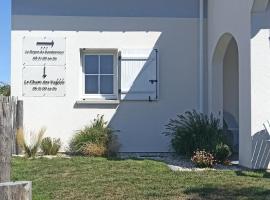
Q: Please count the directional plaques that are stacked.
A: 2